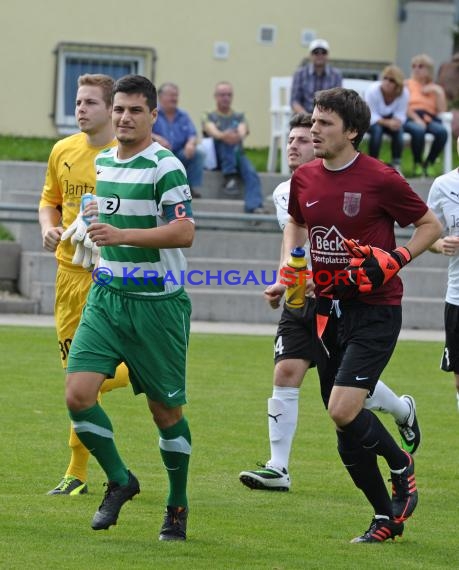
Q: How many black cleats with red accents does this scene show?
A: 2